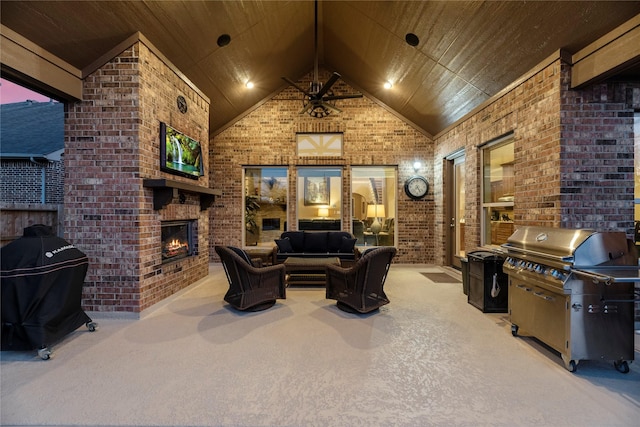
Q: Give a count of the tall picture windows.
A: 3